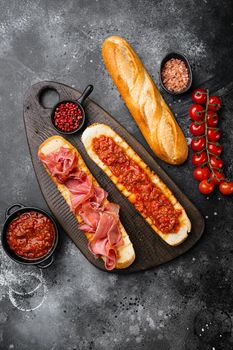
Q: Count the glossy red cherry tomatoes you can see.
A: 14